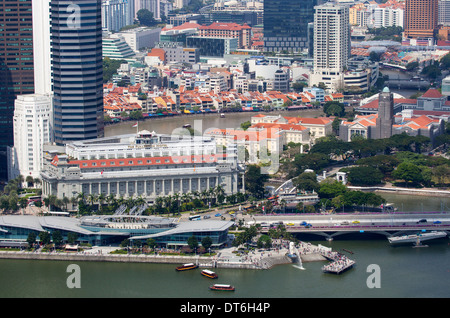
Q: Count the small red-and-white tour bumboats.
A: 3